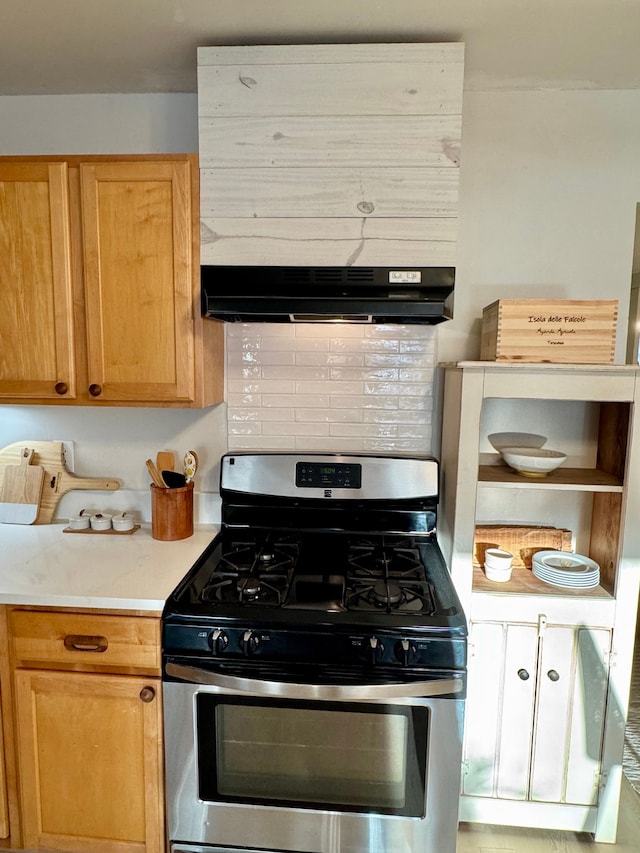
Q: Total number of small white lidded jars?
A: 3